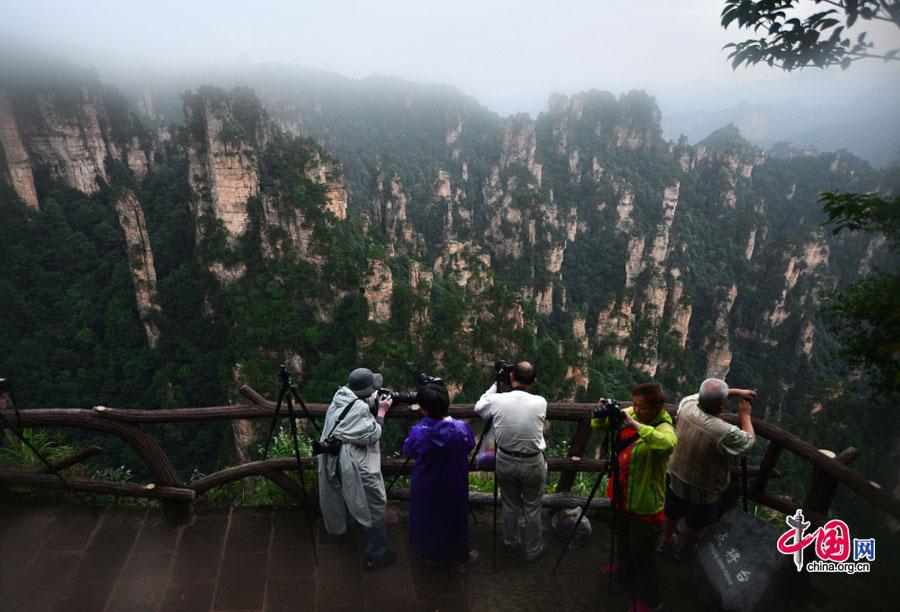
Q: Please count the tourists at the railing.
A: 5